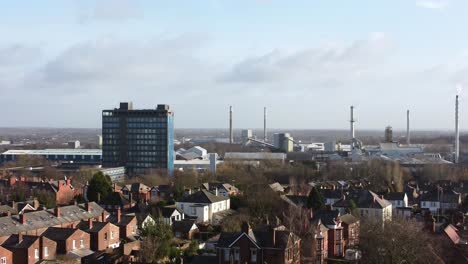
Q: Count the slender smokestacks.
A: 5